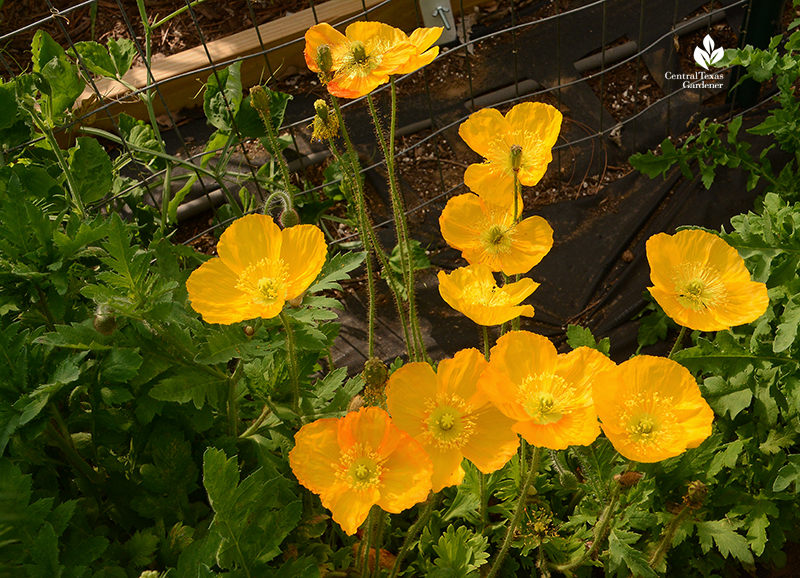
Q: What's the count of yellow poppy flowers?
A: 11